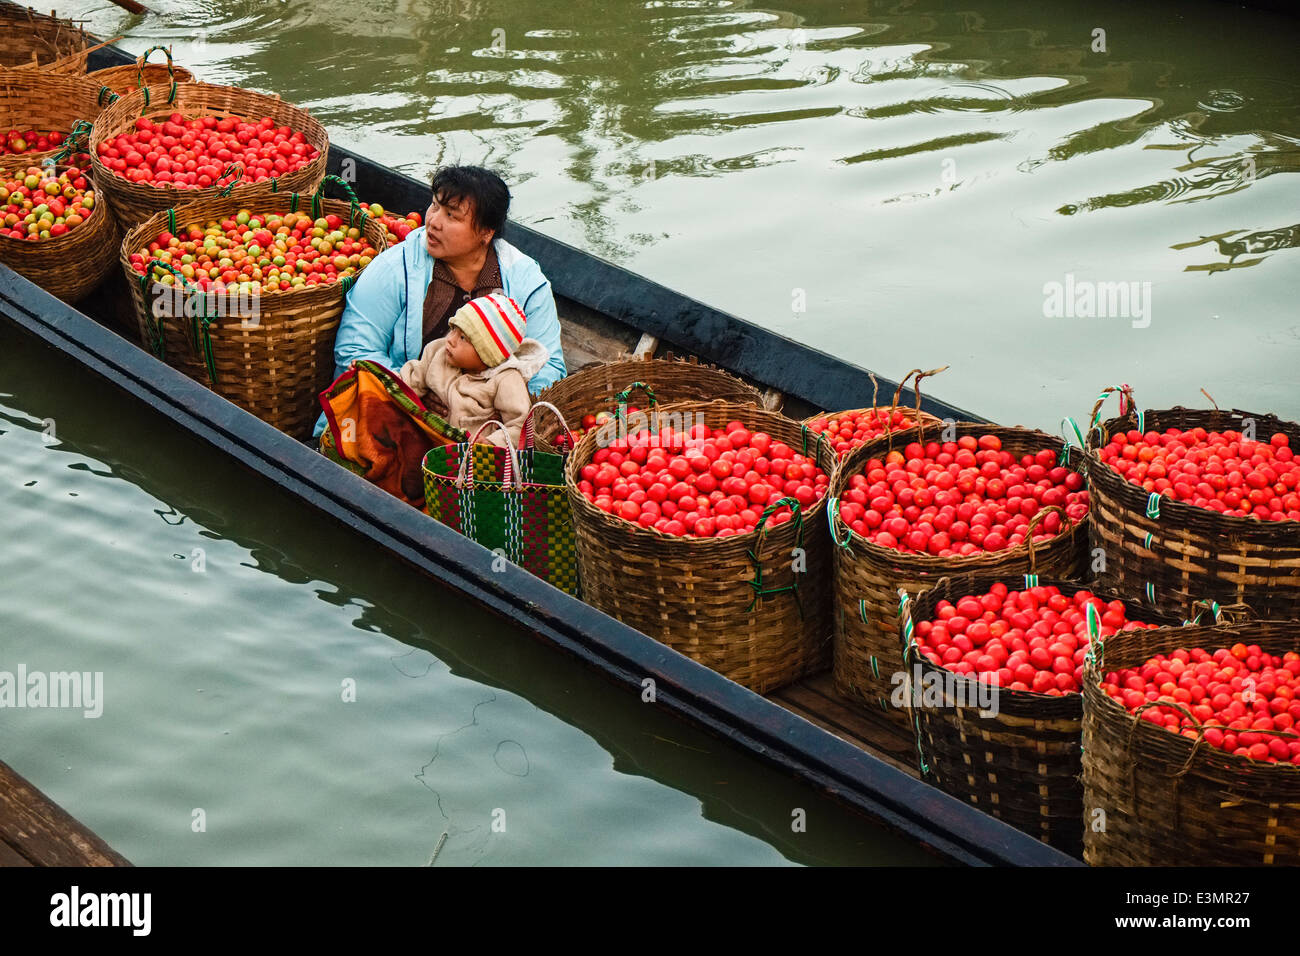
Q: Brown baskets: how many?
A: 14